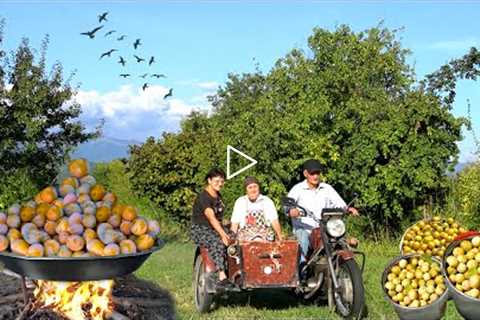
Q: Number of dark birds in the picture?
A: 14